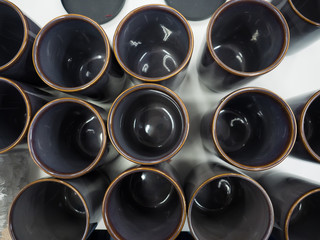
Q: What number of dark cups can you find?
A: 14